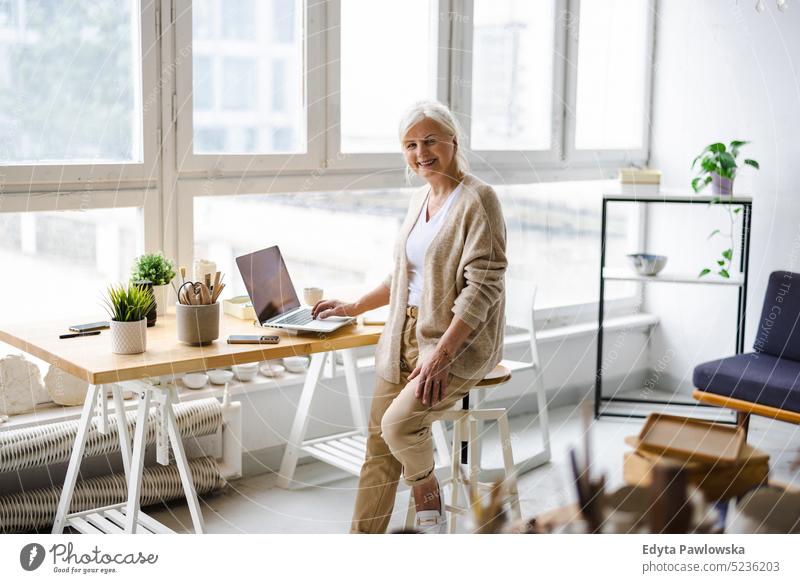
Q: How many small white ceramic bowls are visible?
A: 5